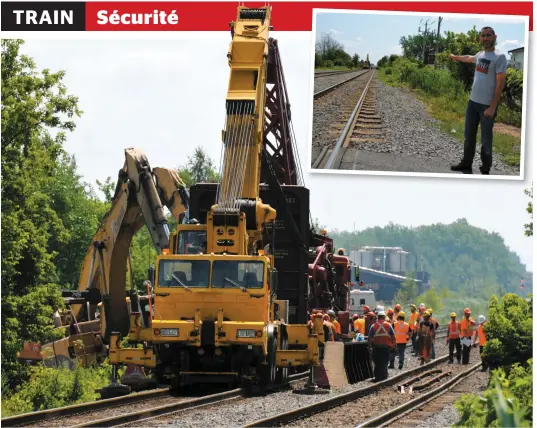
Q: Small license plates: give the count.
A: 2